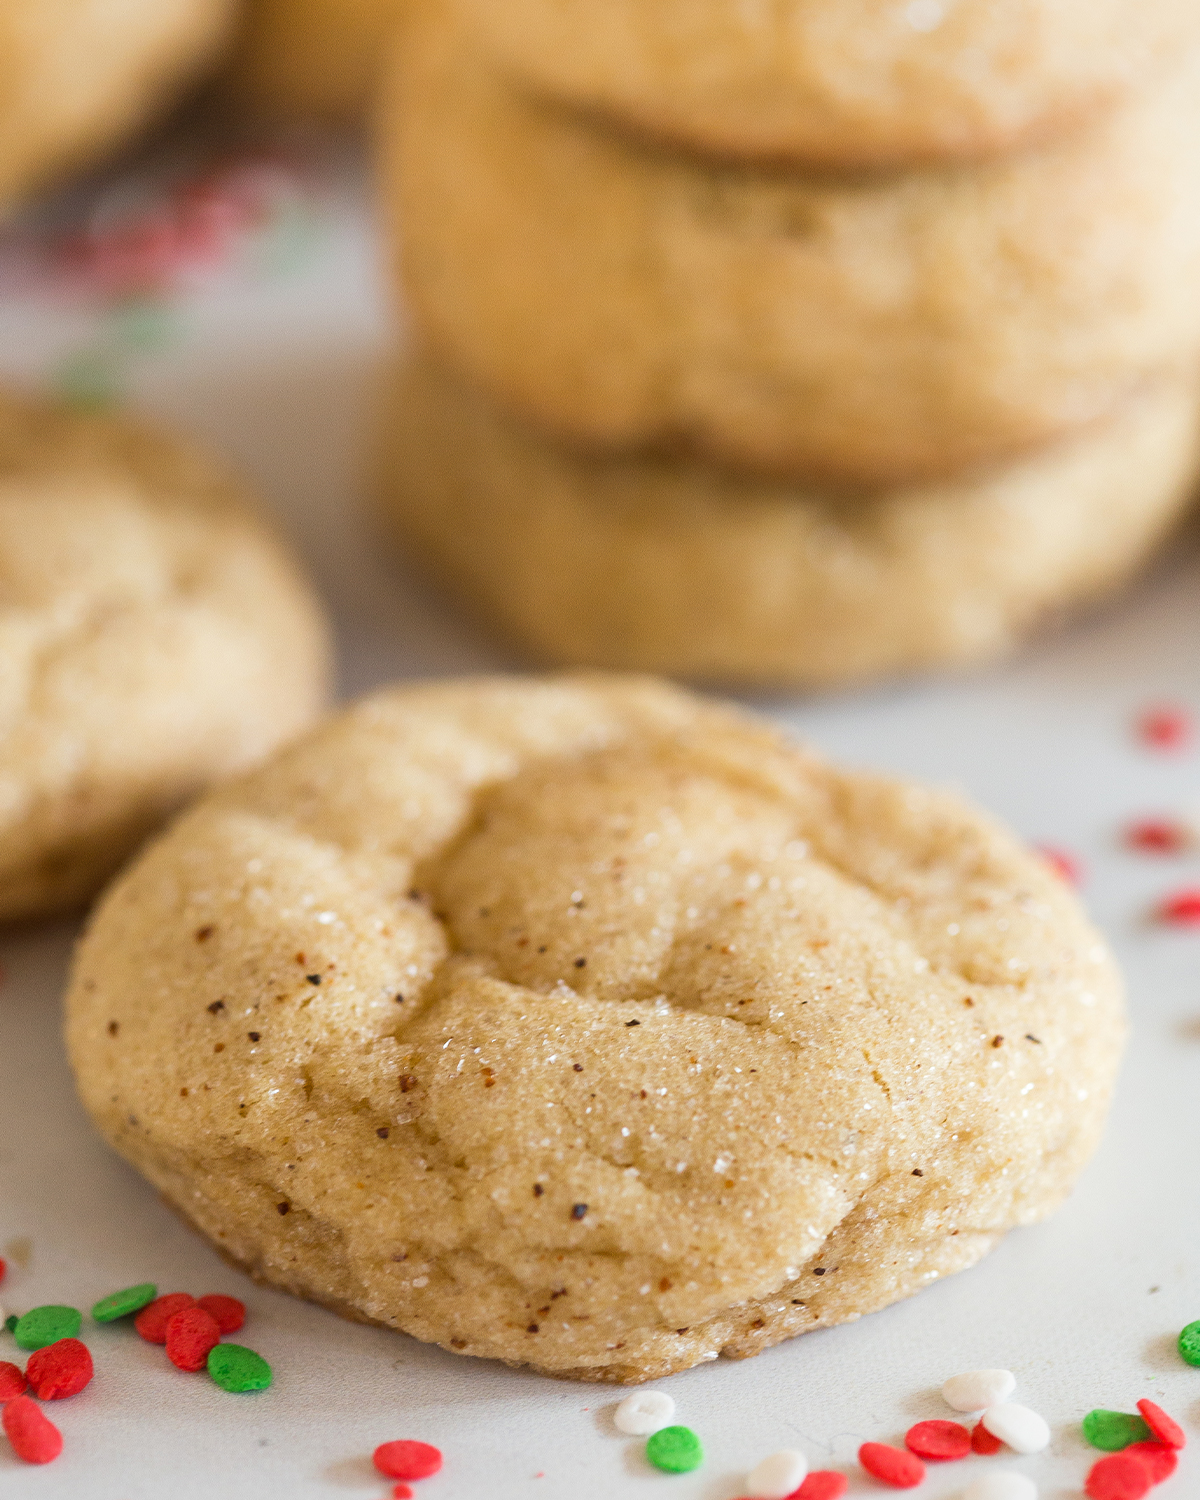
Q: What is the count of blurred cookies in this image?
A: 6